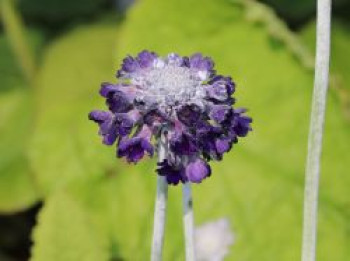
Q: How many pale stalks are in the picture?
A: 3